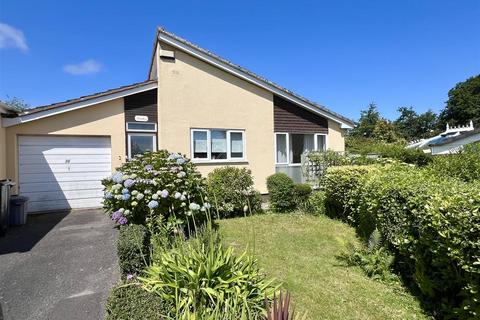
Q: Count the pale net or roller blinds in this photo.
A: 3